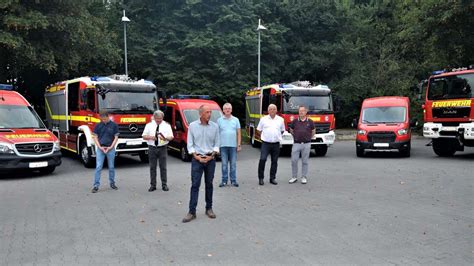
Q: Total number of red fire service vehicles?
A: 6